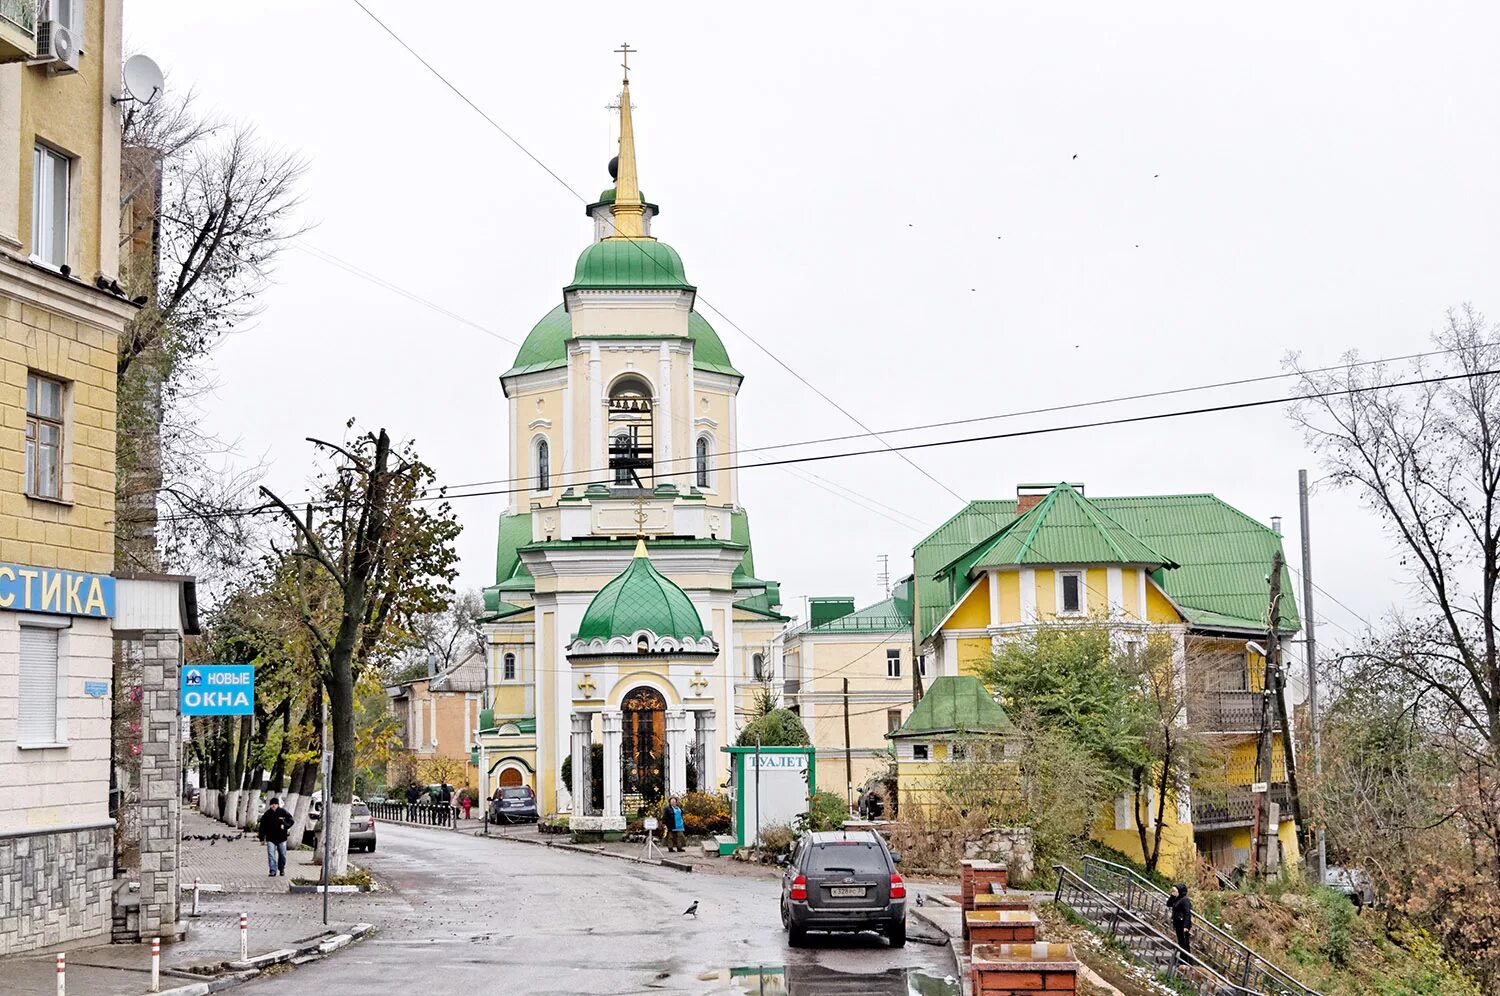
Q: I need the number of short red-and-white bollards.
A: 4